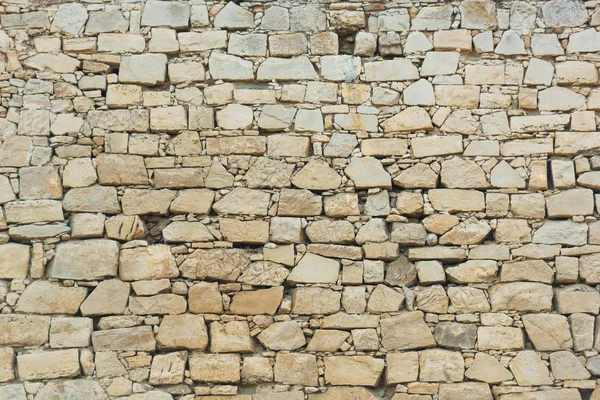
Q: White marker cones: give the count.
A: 0